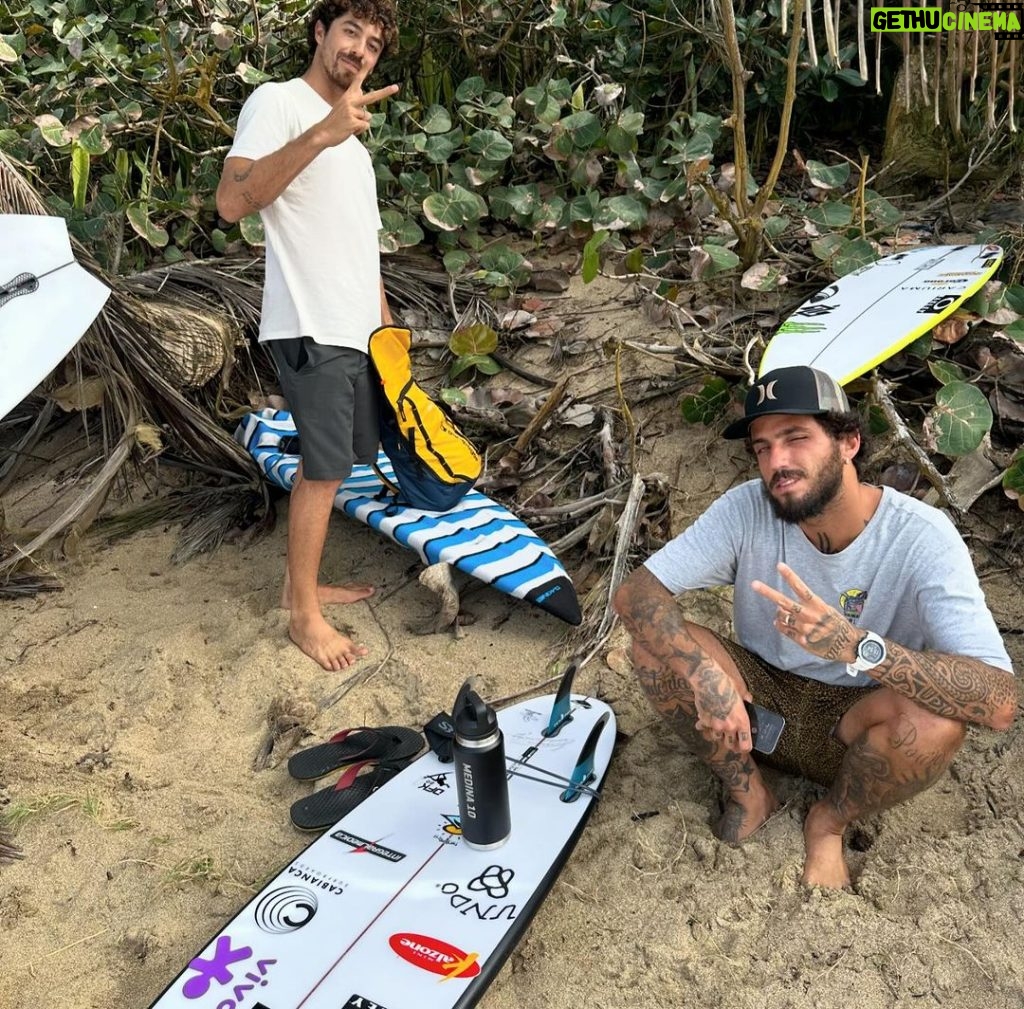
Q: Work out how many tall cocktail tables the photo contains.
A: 0